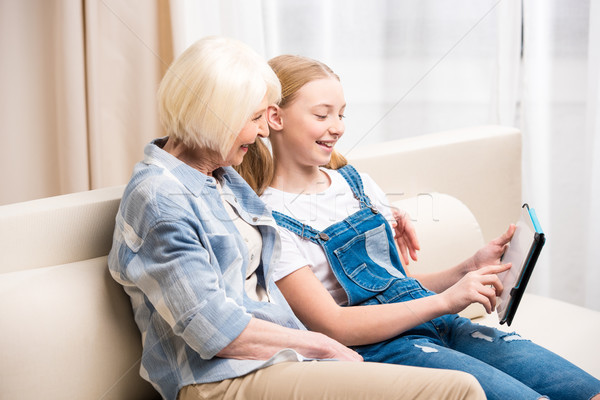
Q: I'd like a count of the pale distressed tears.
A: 3